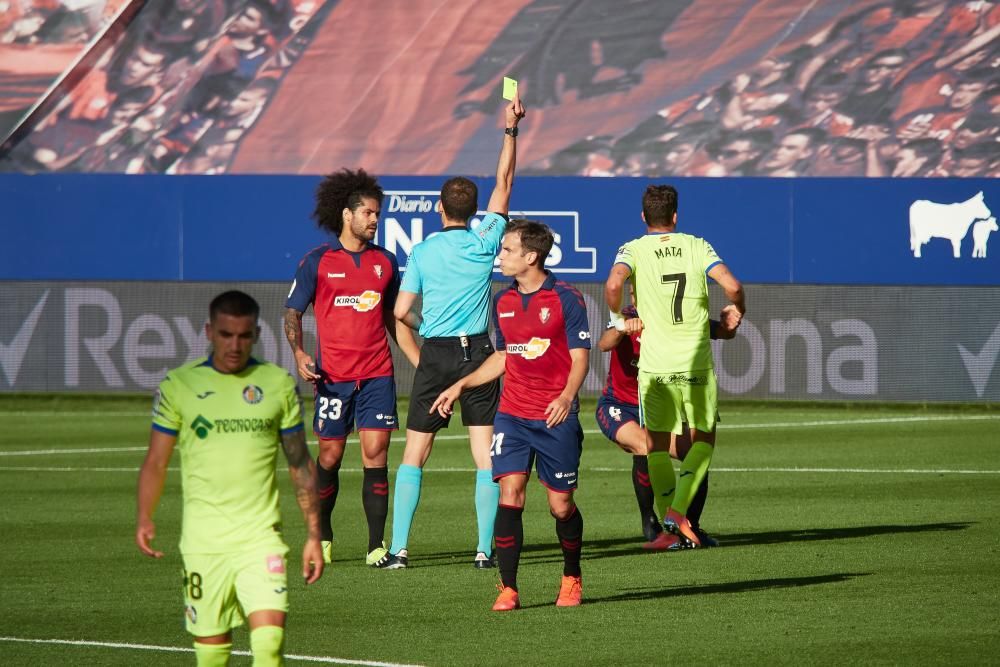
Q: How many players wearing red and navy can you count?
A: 3